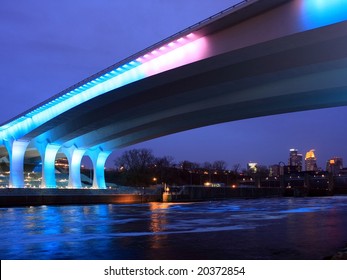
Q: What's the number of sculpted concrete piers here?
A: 4